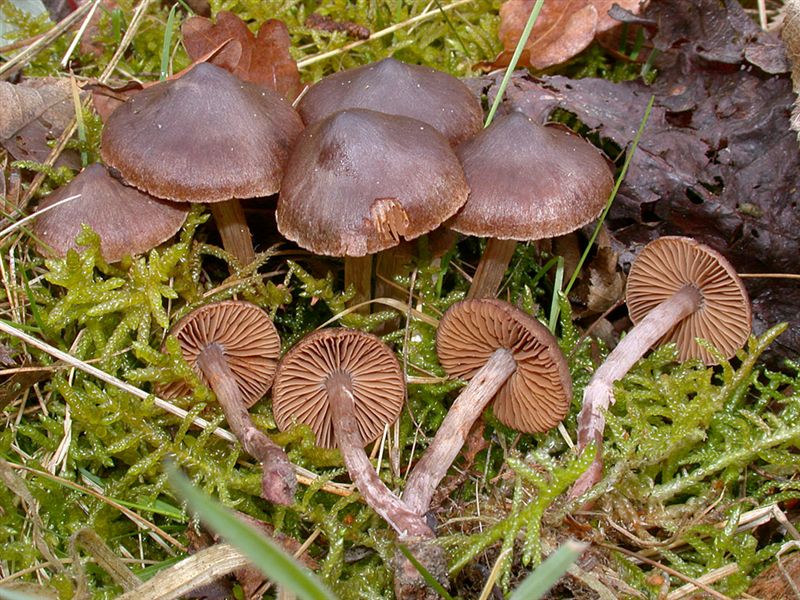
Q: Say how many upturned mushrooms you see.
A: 4